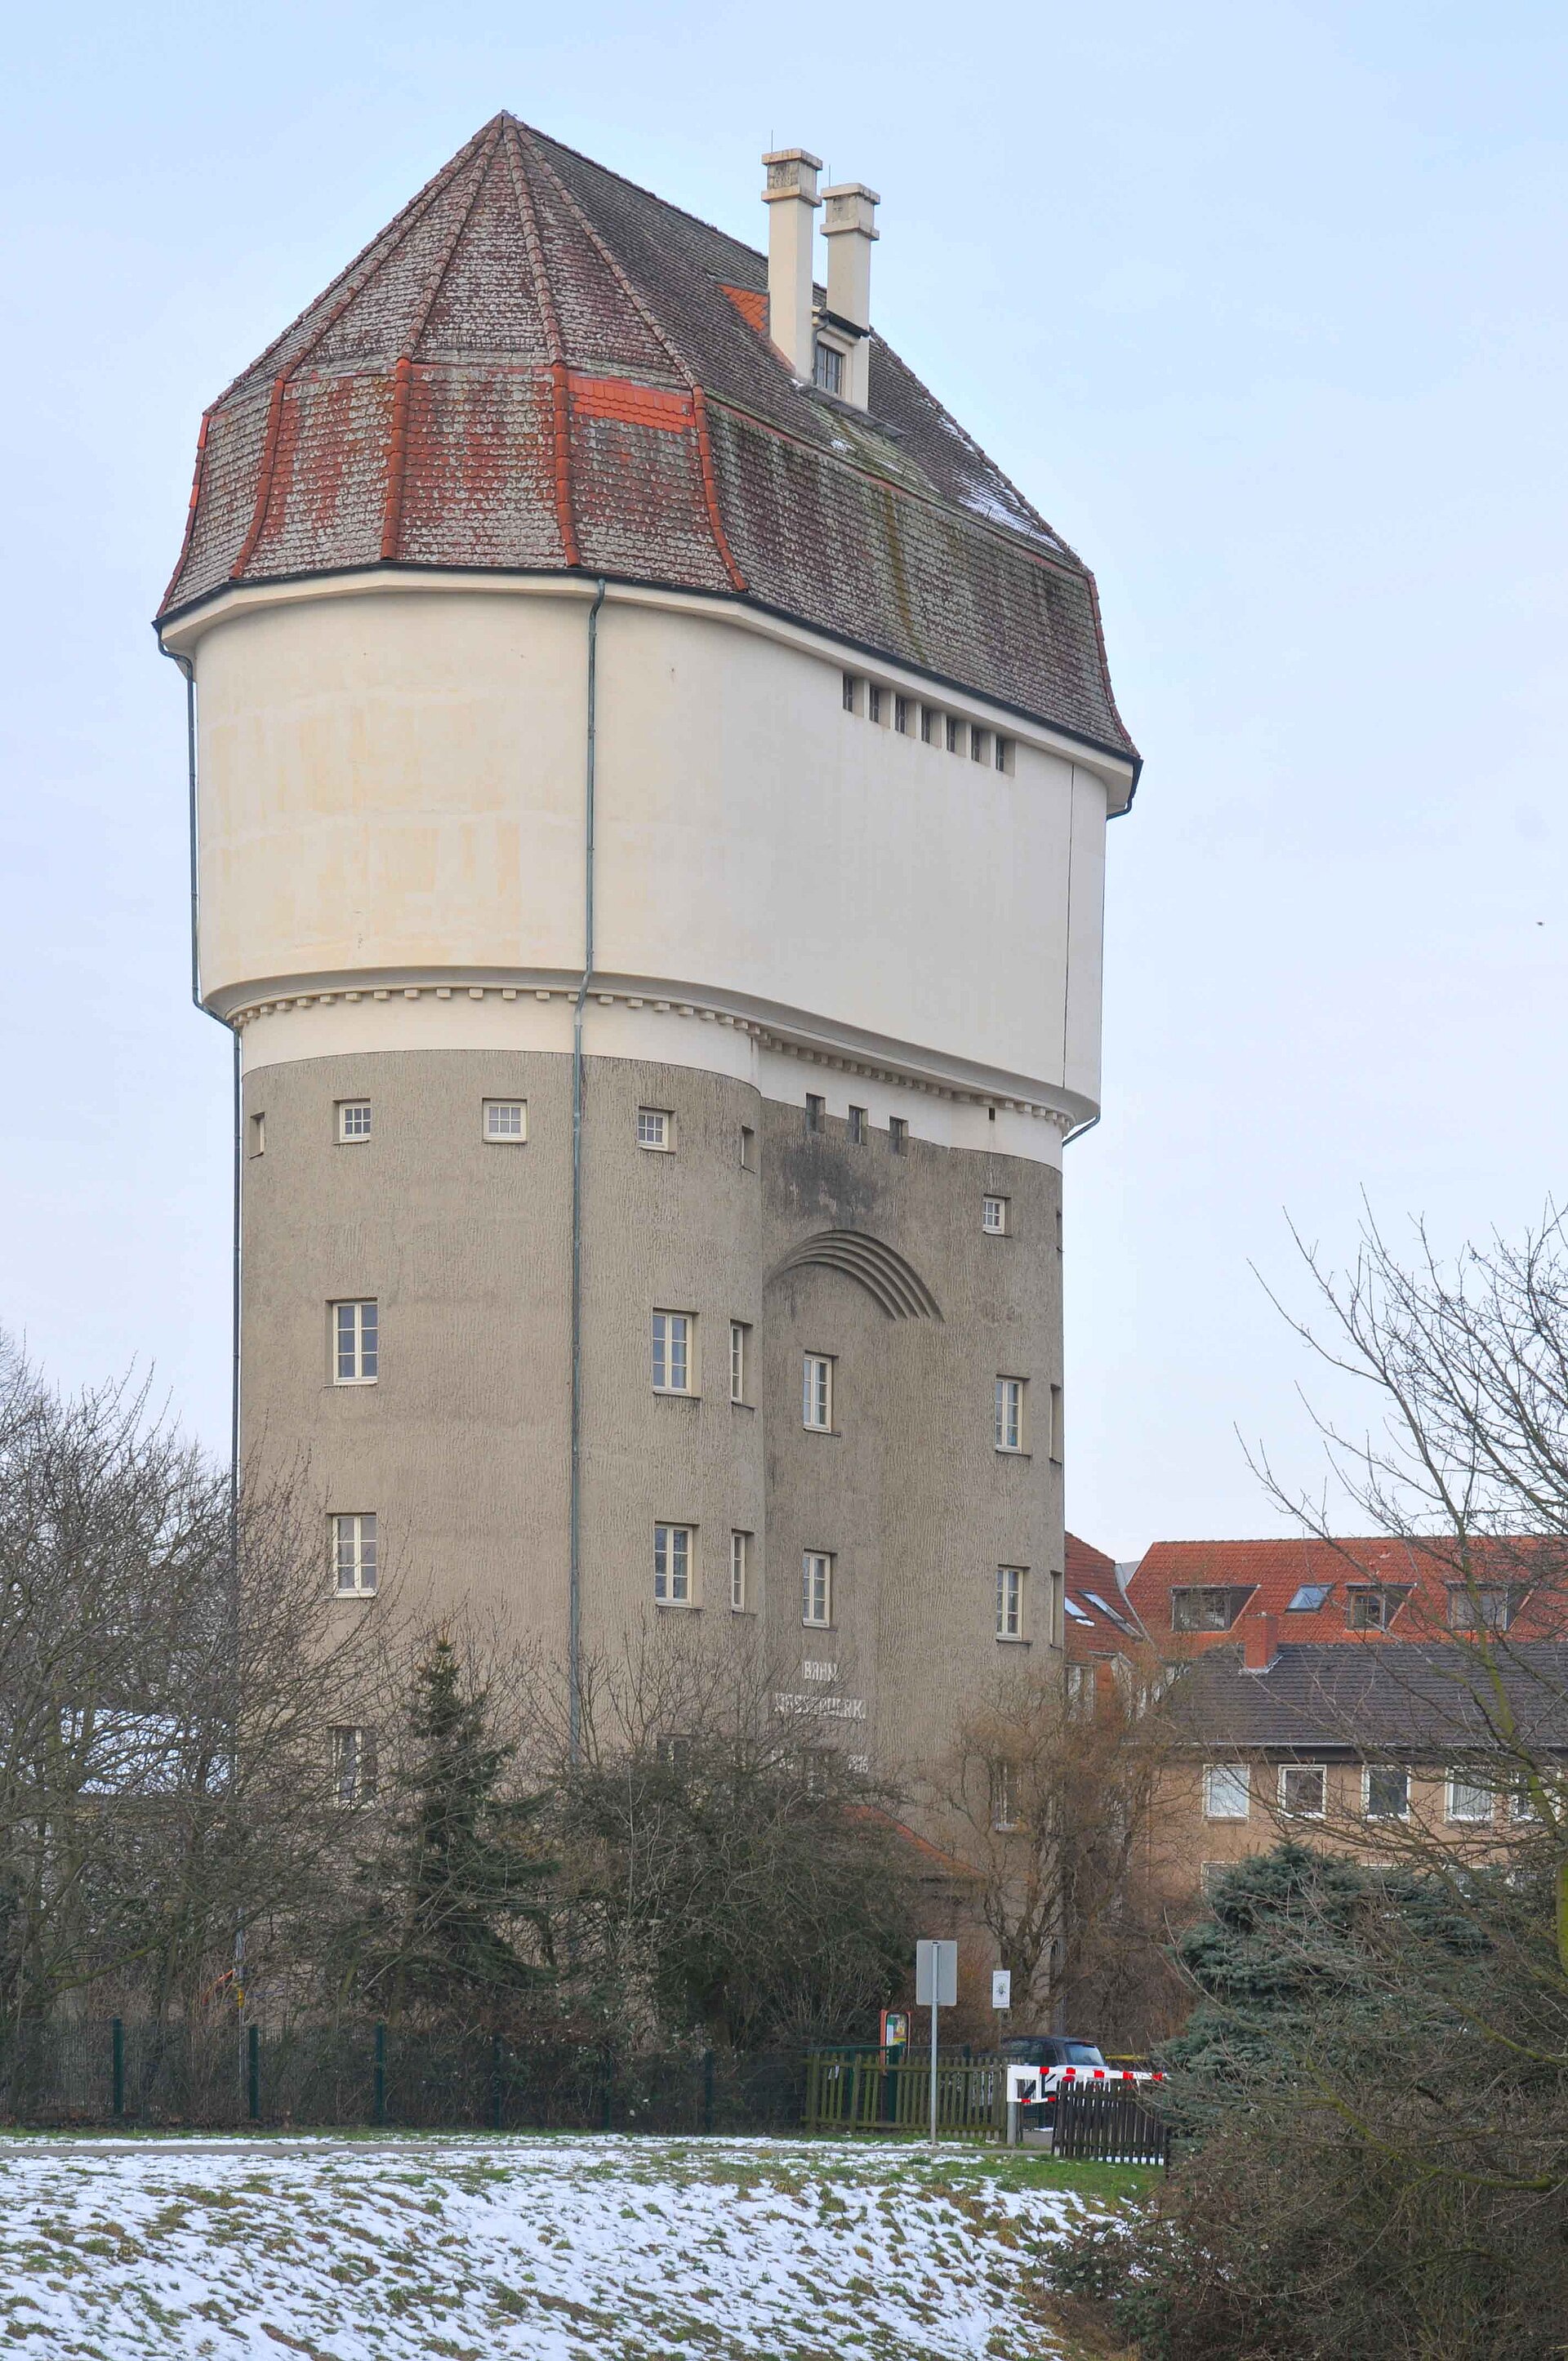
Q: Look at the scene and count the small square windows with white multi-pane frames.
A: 4